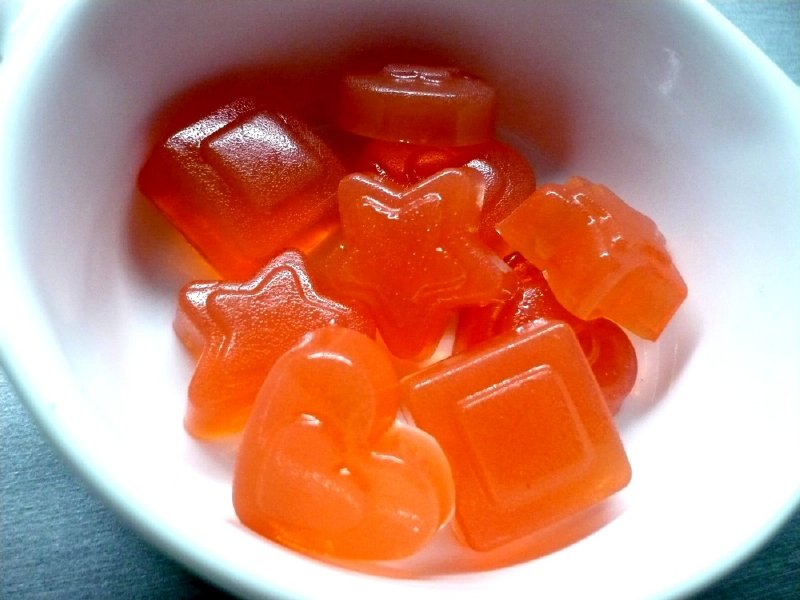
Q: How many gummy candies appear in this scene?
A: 9